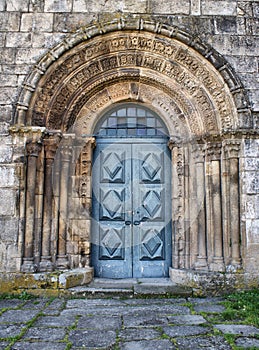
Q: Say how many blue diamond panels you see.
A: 6